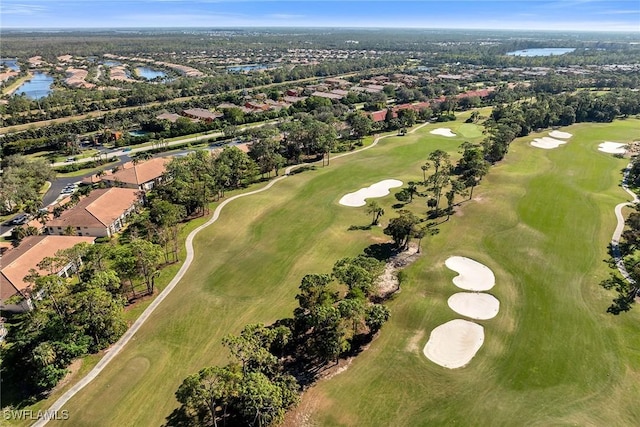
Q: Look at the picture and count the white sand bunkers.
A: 8